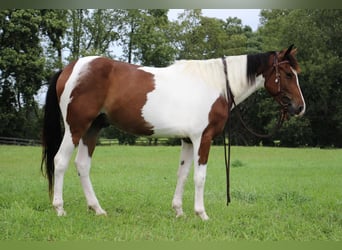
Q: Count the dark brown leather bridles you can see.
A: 1